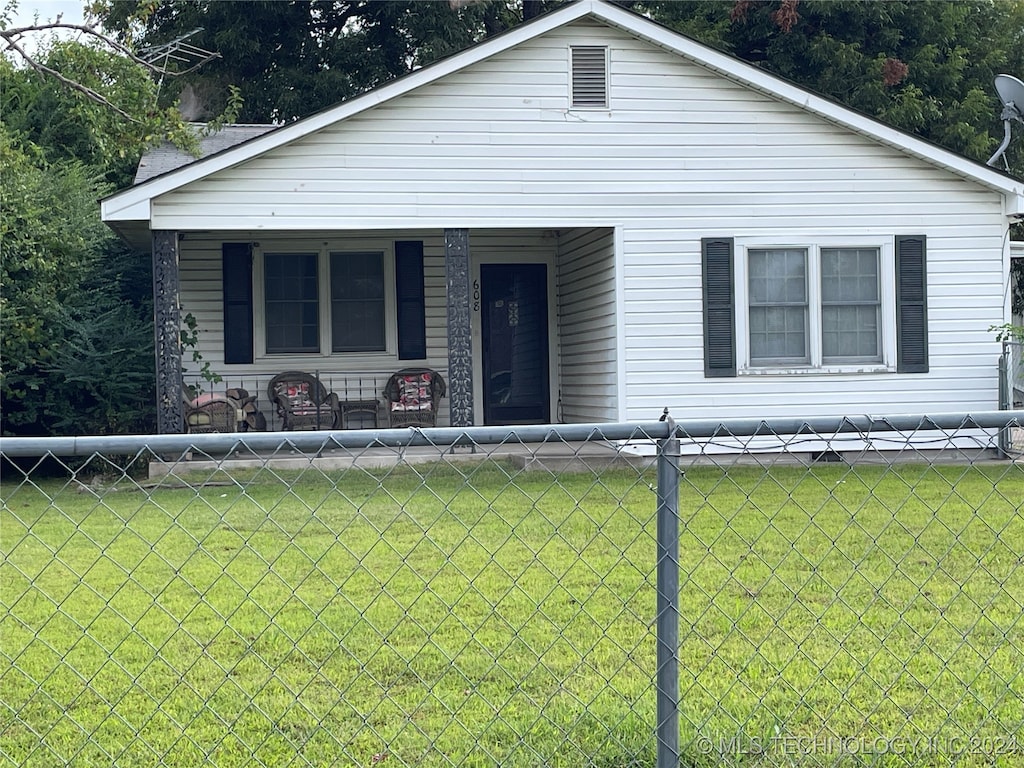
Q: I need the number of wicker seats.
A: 3